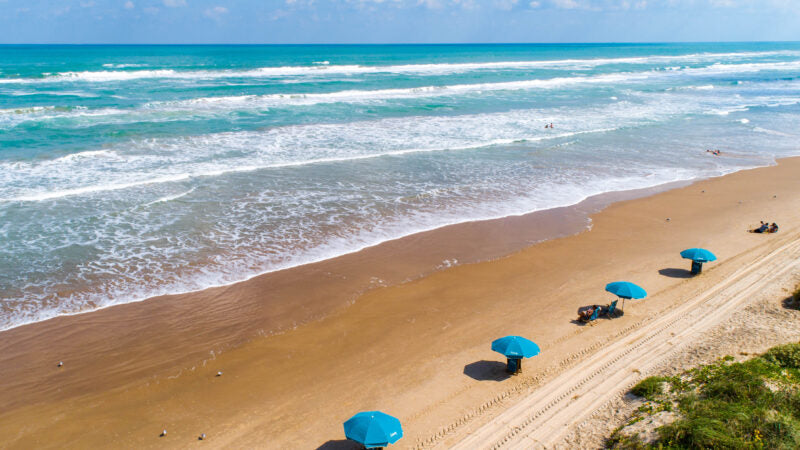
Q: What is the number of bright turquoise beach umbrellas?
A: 4